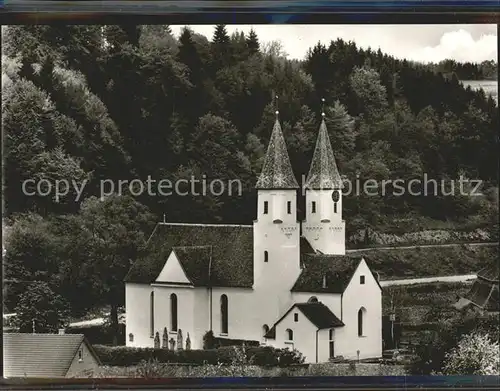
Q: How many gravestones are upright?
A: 5